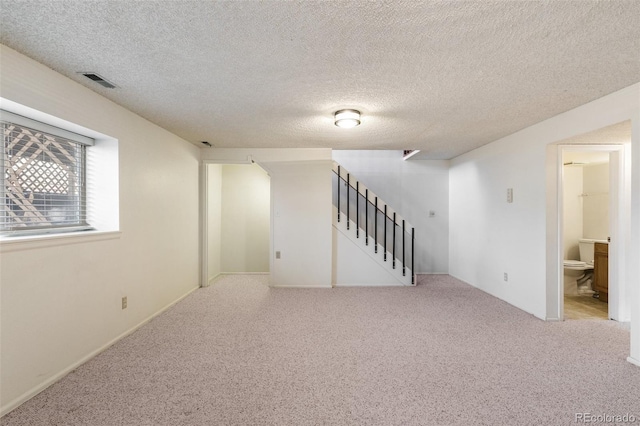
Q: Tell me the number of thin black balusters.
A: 9